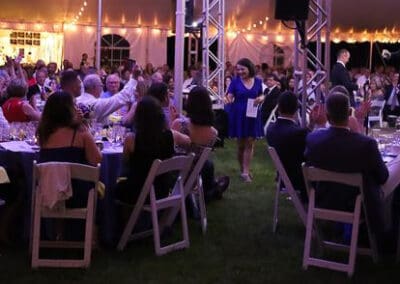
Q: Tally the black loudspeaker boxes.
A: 1